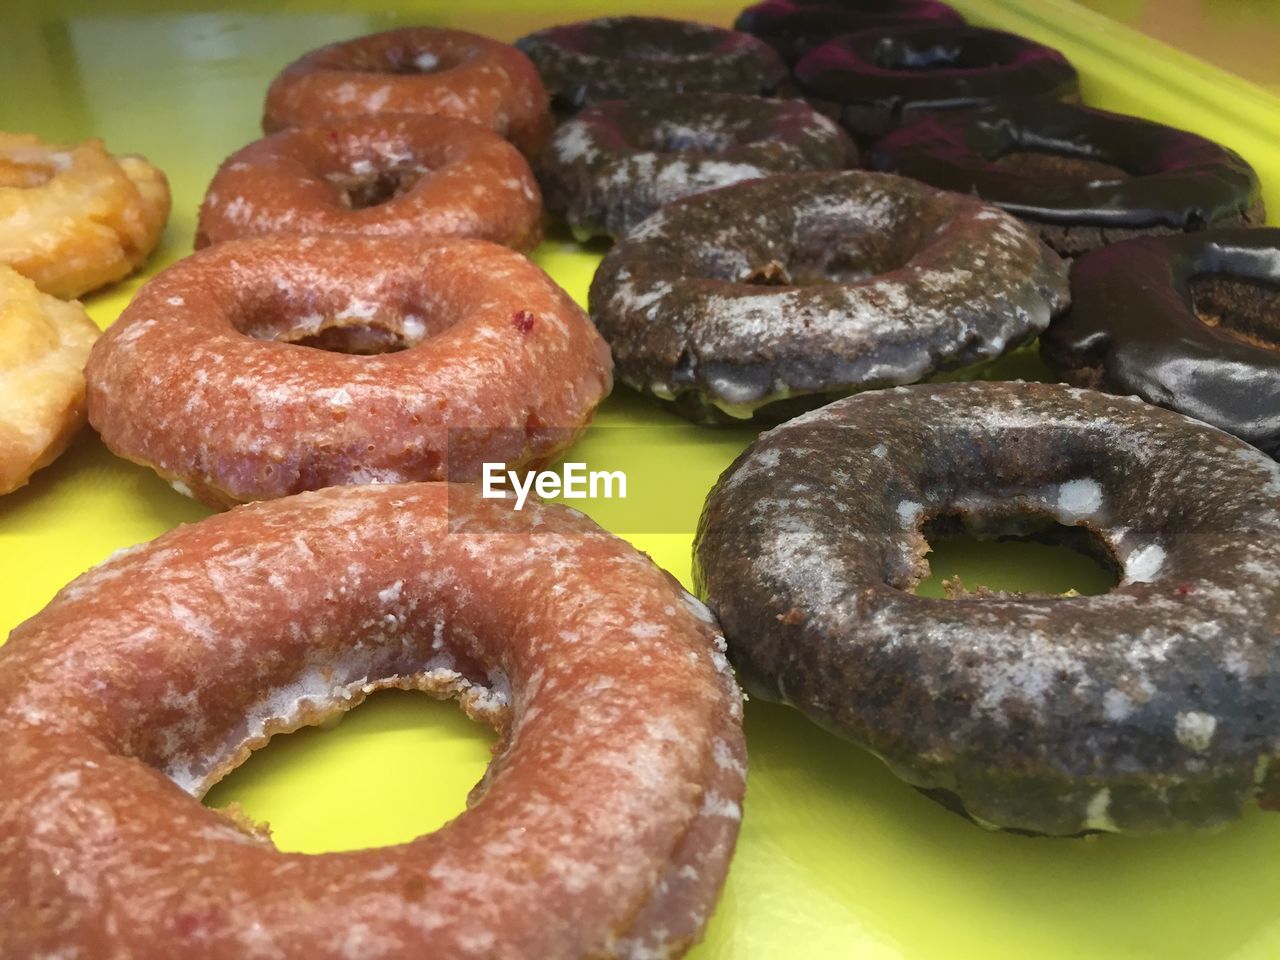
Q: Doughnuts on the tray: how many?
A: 14